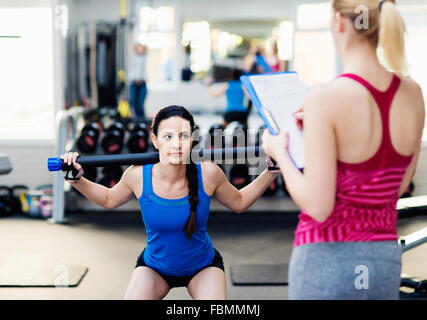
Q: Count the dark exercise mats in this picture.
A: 2